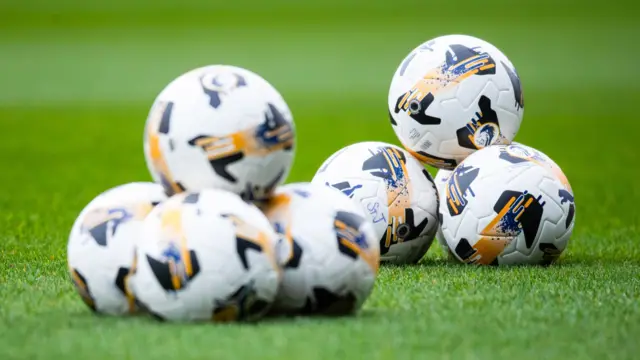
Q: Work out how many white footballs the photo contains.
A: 8